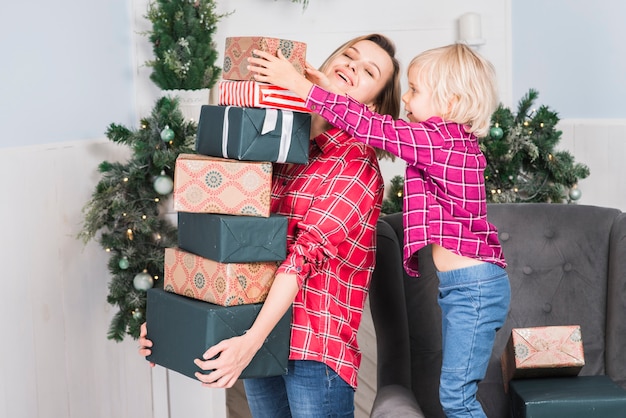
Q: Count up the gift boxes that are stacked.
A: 7